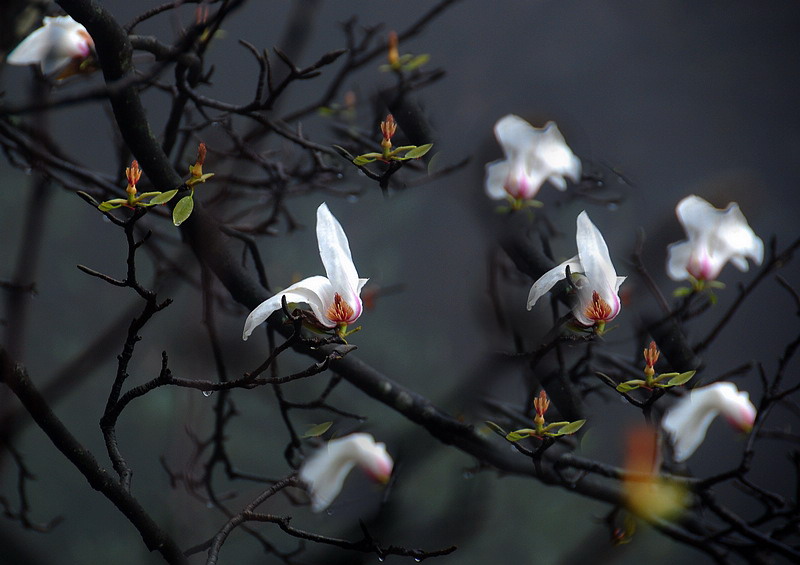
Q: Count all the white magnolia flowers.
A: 7